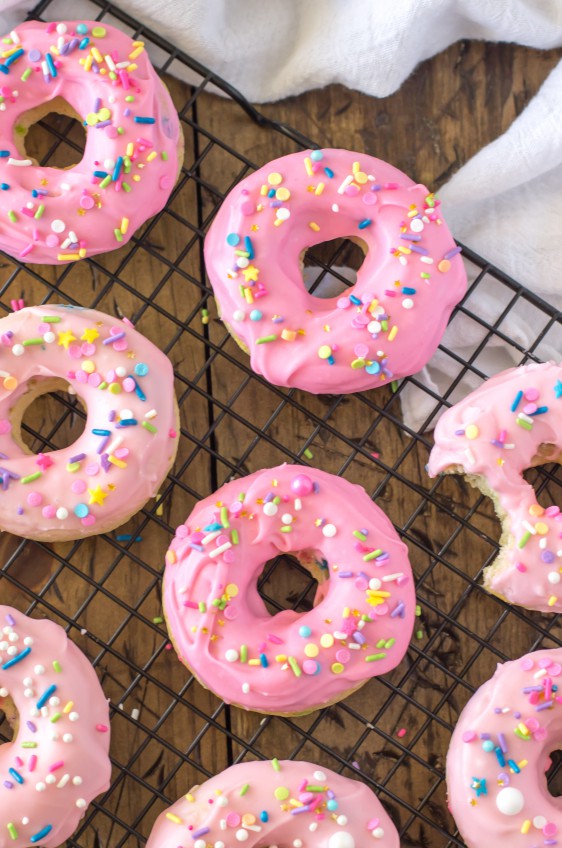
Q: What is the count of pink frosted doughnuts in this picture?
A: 8